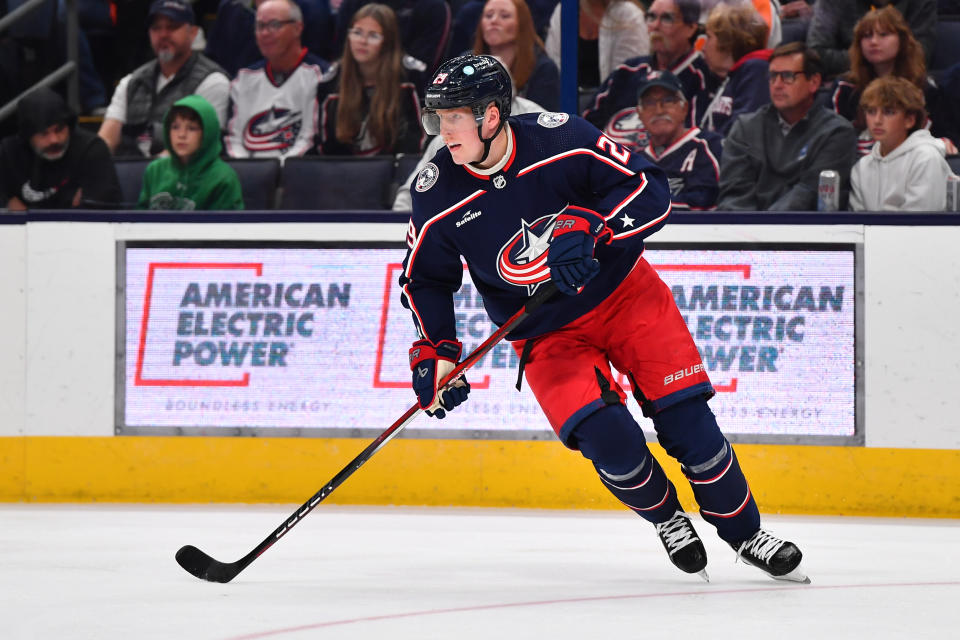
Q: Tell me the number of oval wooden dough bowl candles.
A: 0